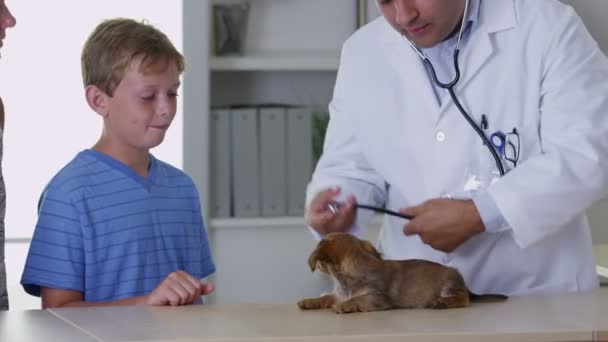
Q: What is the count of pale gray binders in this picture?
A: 4